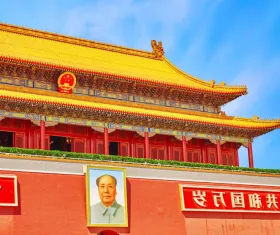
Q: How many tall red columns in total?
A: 6